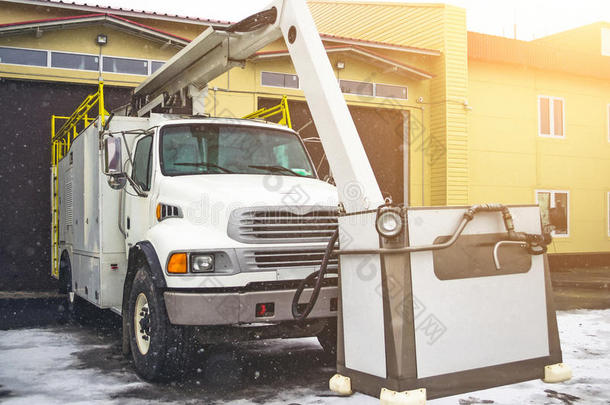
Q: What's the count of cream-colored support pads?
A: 3